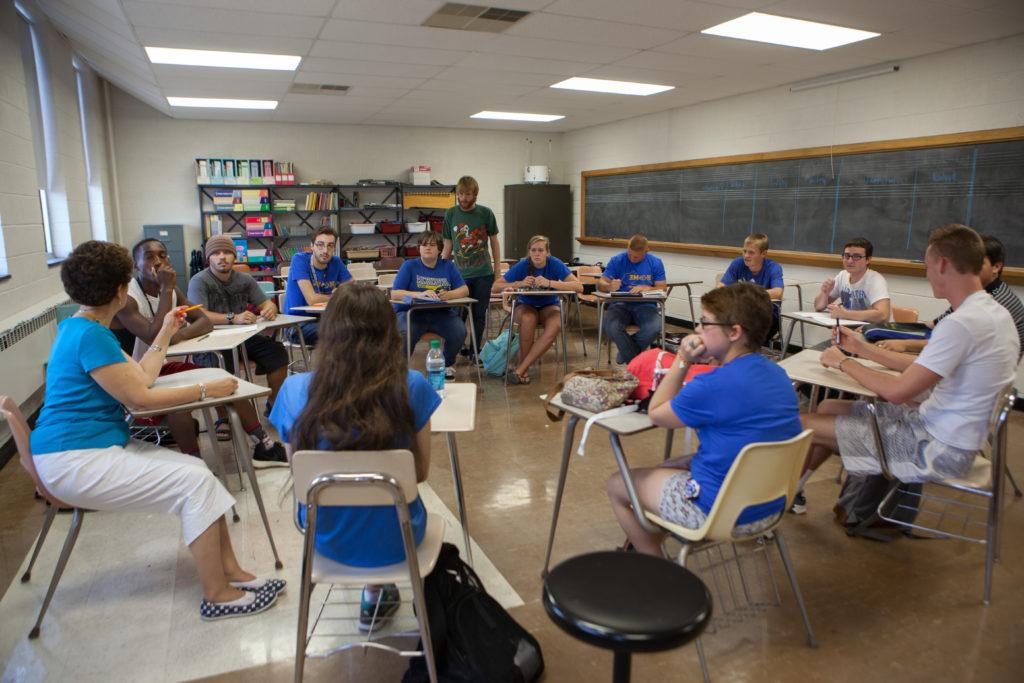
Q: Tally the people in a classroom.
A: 14